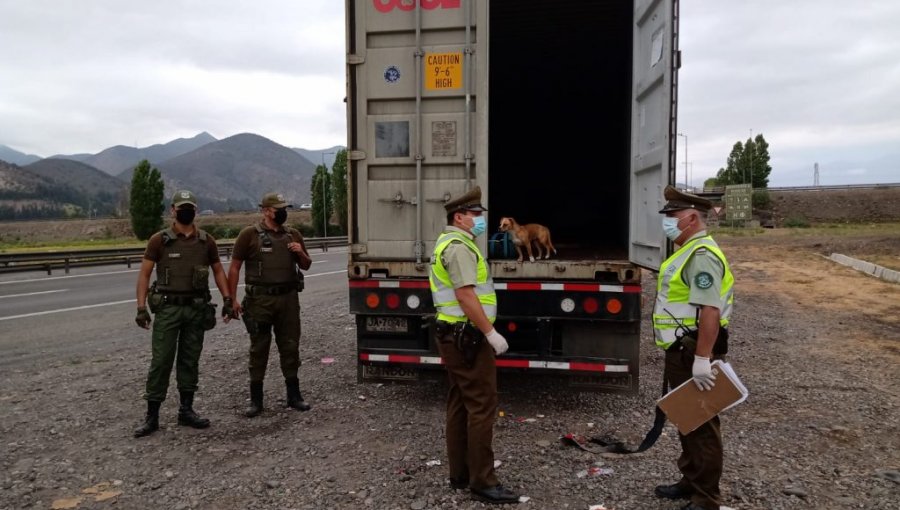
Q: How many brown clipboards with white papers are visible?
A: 1